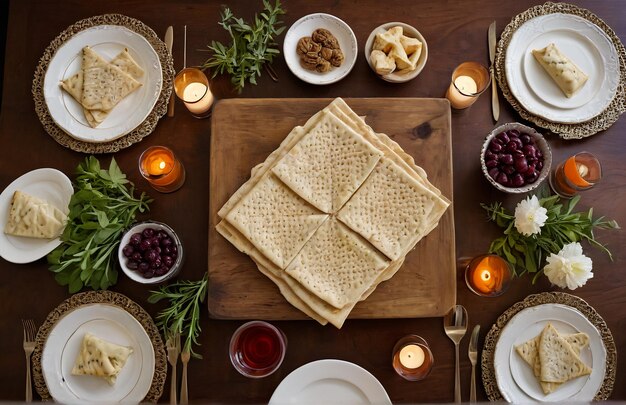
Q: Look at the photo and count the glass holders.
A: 6